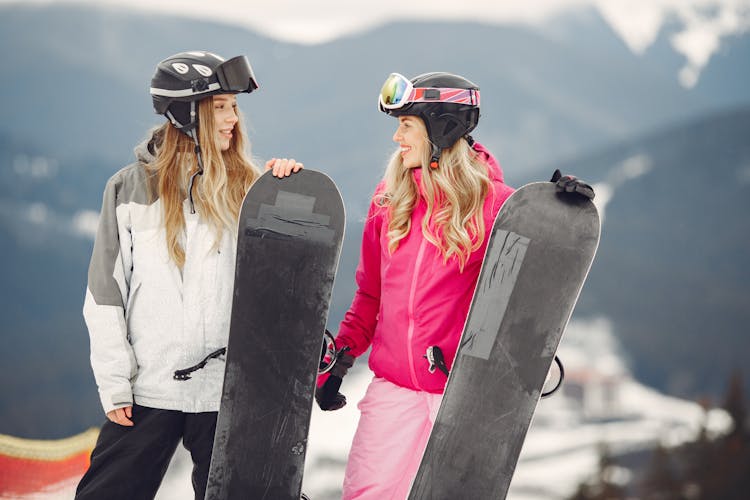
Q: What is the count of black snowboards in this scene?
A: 2